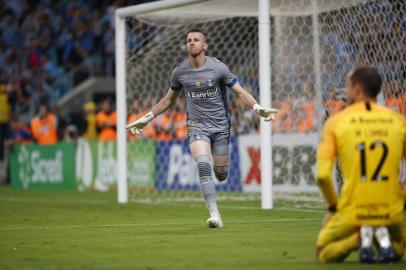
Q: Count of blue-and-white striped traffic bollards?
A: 0